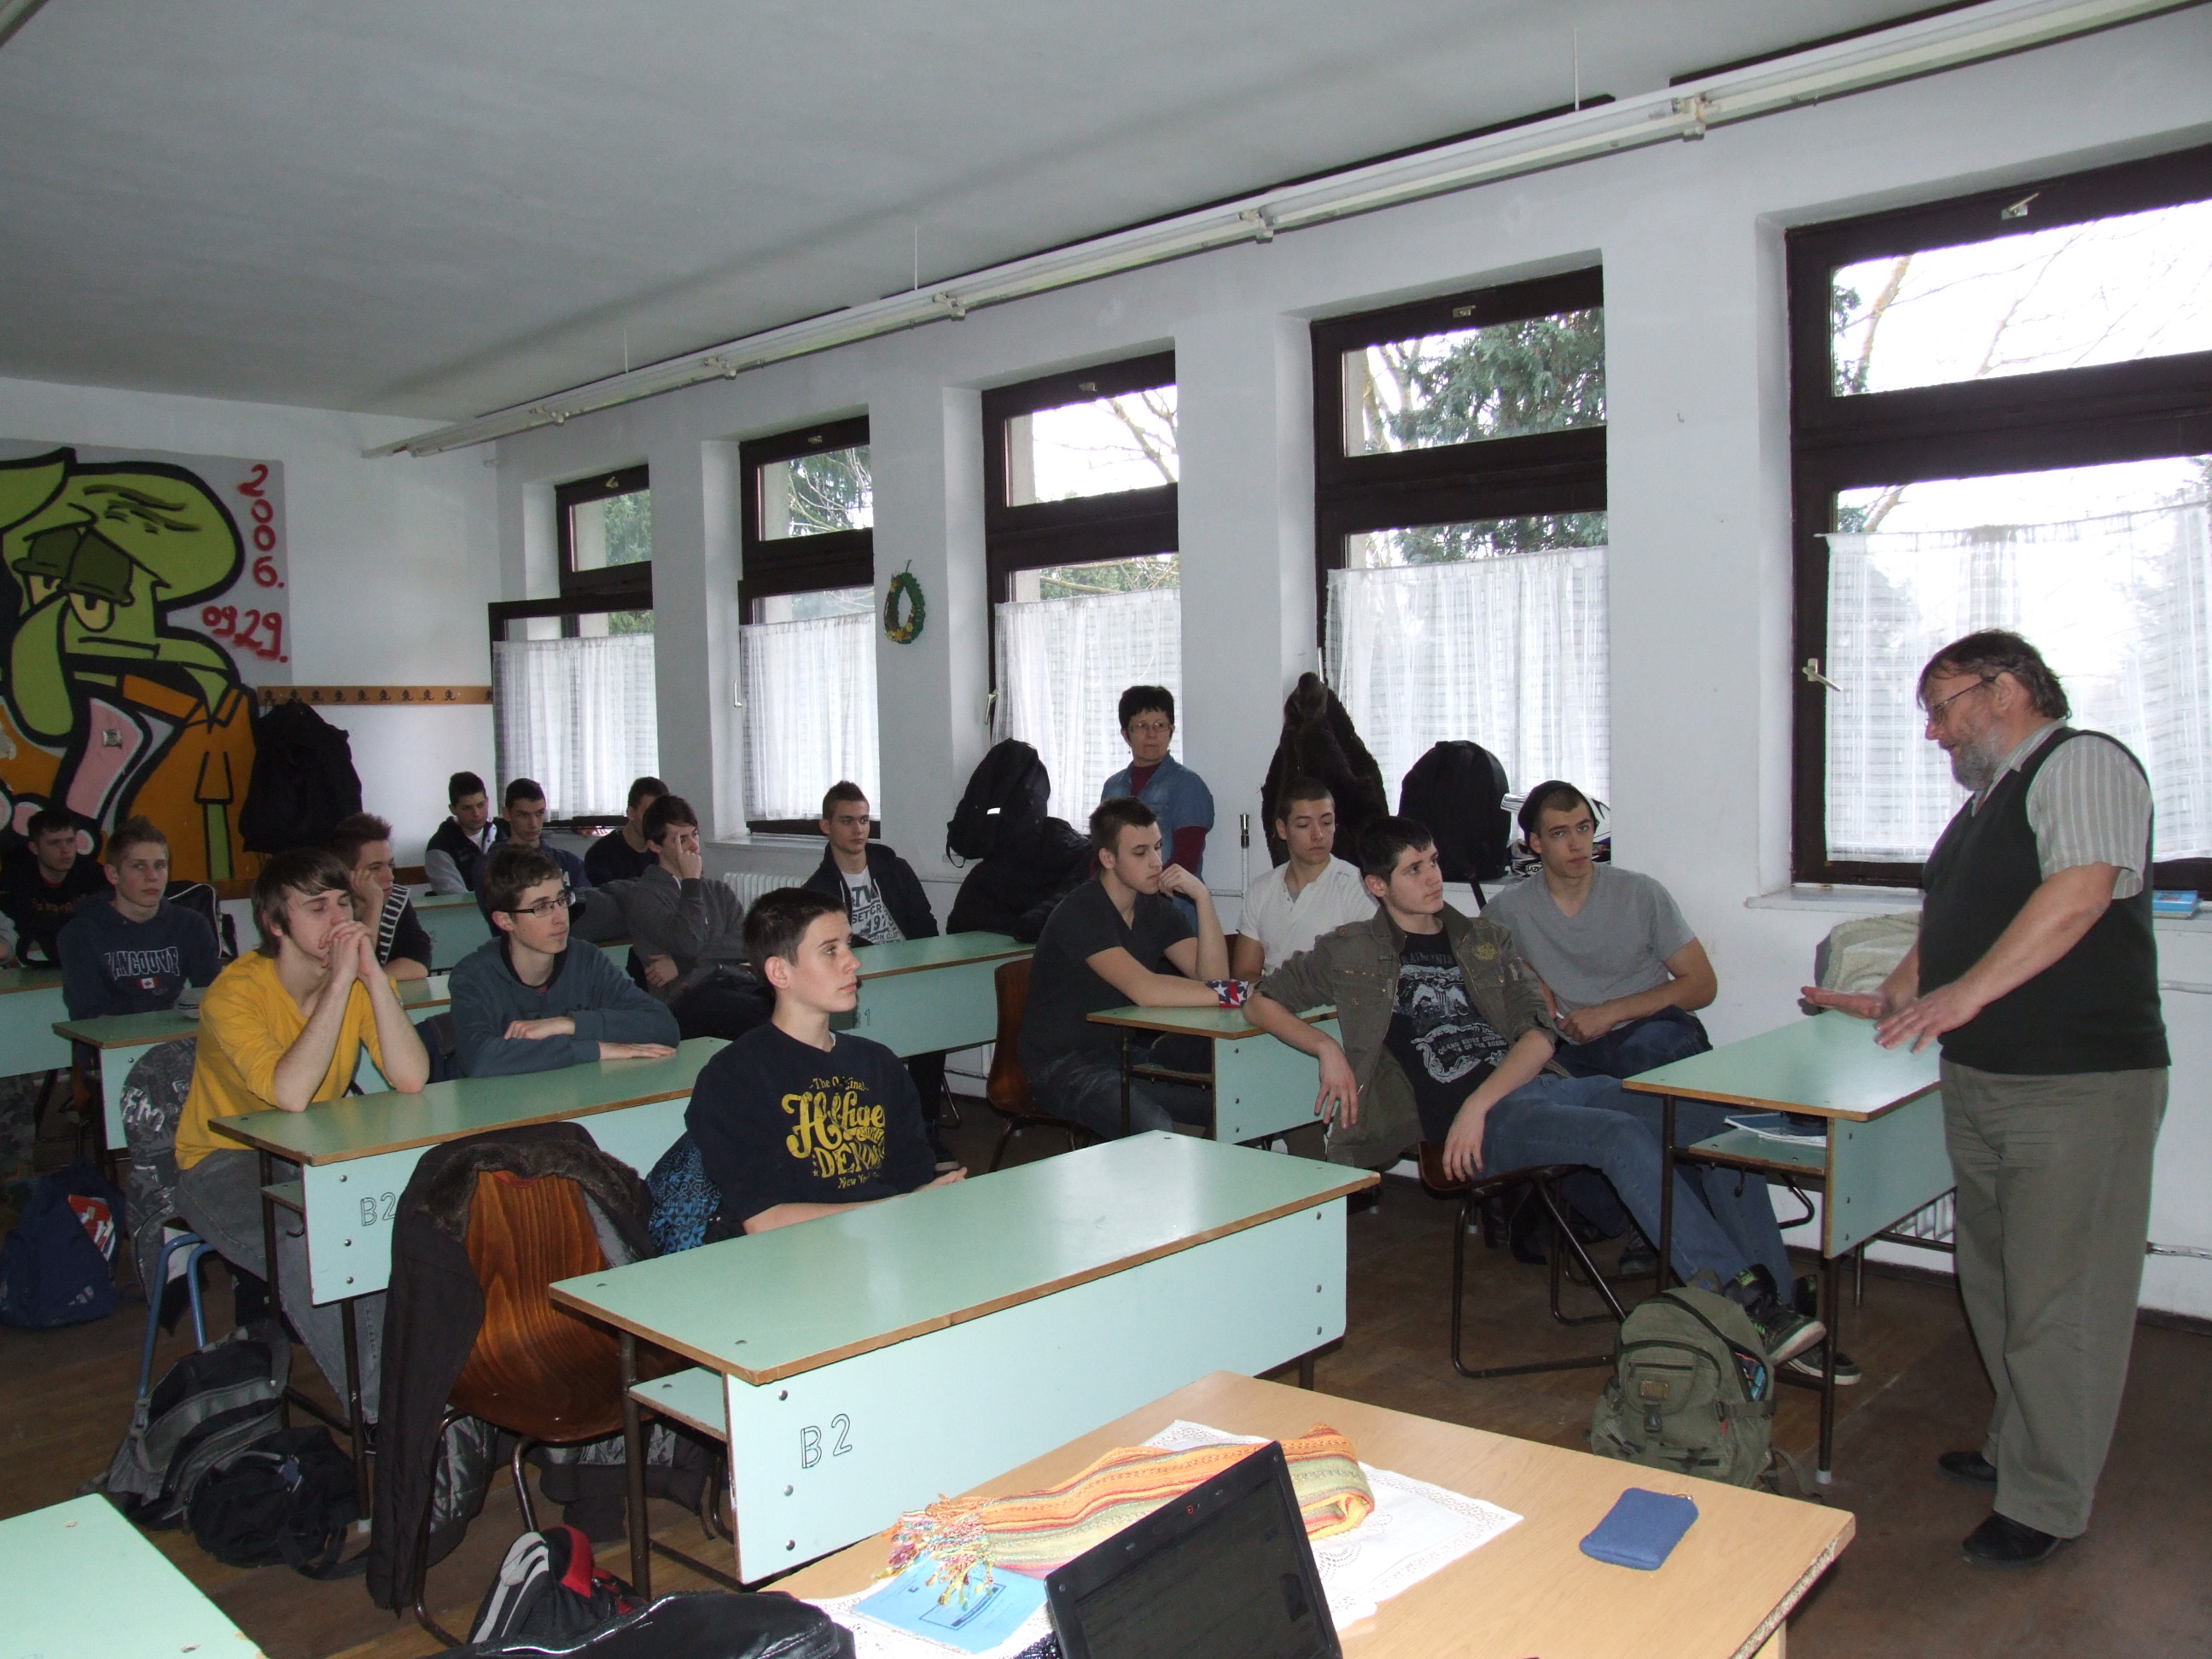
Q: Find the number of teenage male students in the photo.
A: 15